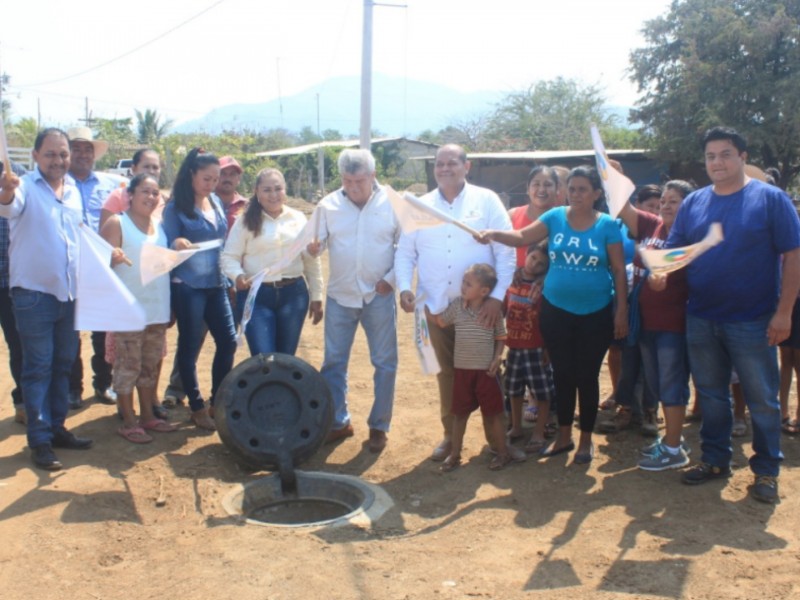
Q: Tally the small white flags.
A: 9